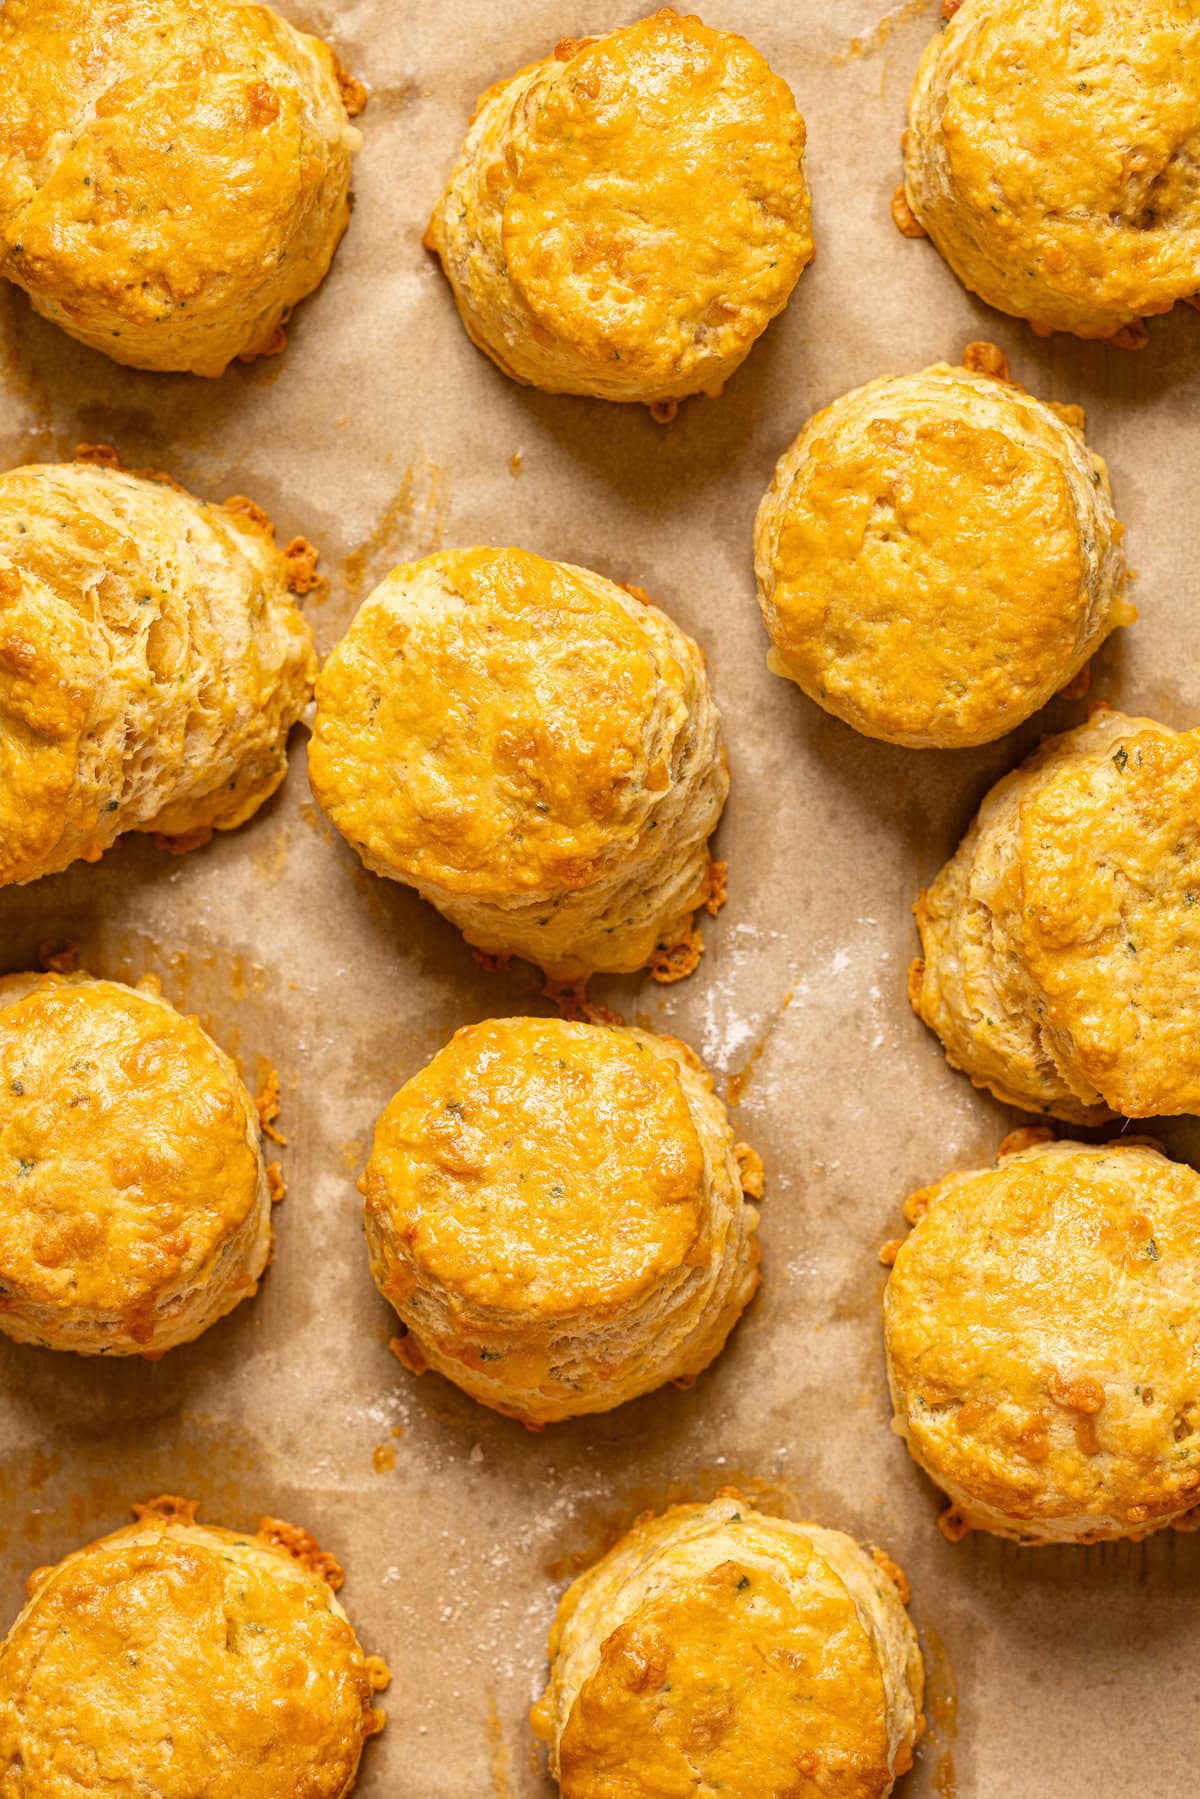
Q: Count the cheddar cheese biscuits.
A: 12